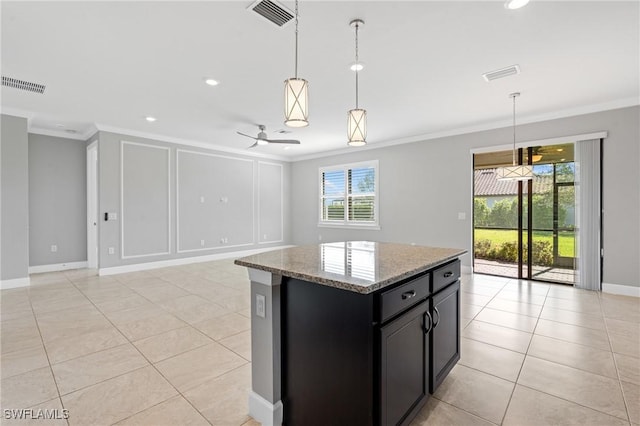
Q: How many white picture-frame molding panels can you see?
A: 3